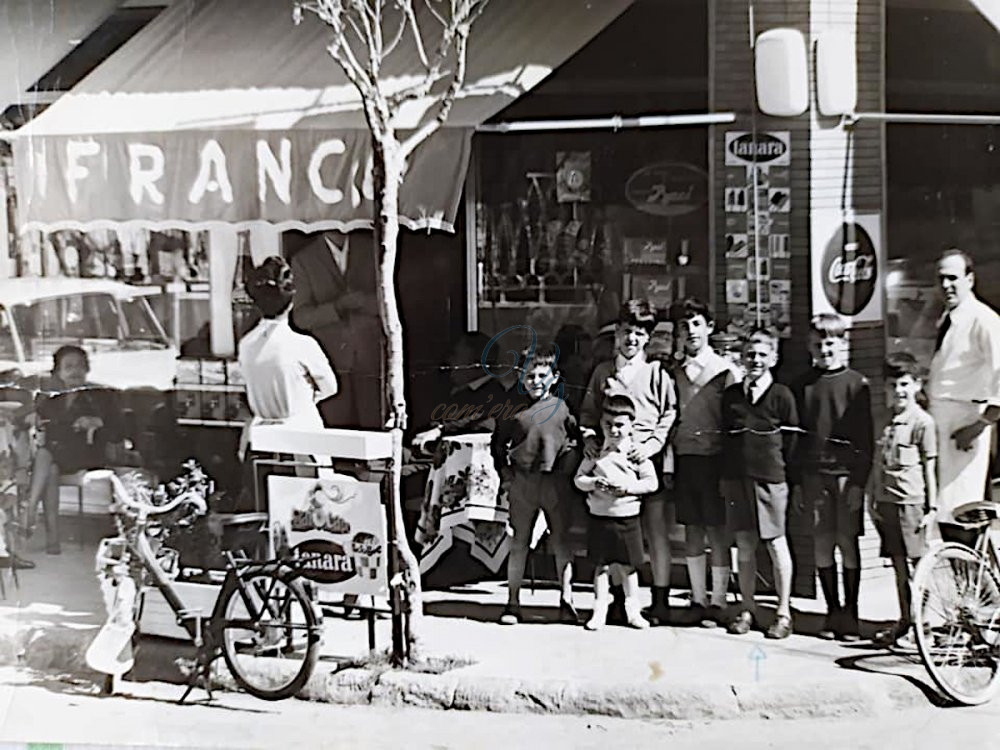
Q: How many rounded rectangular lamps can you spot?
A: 2